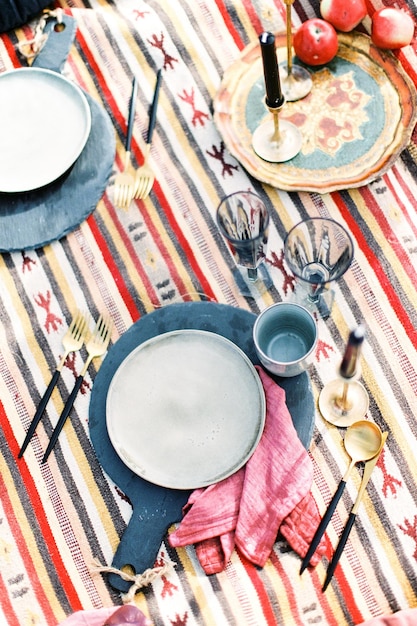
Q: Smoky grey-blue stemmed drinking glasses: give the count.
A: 2